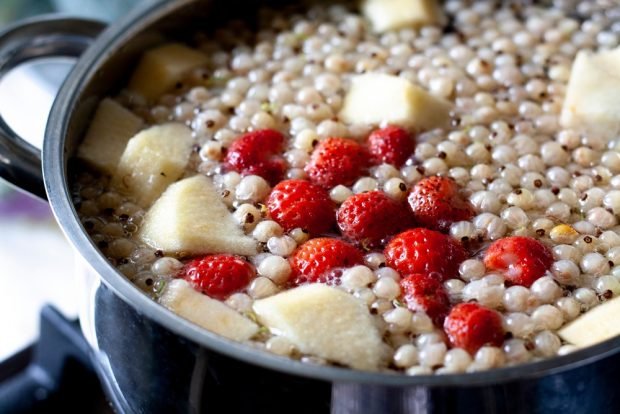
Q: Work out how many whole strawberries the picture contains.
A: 12